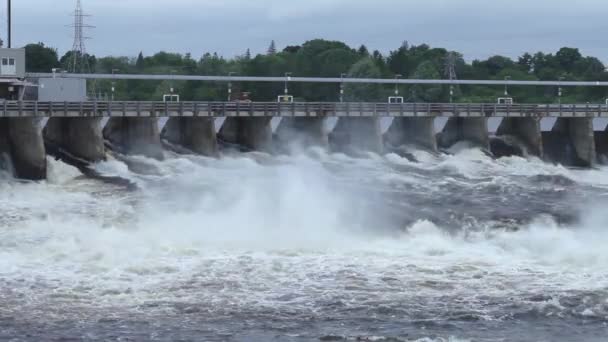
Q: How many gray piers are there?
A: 11